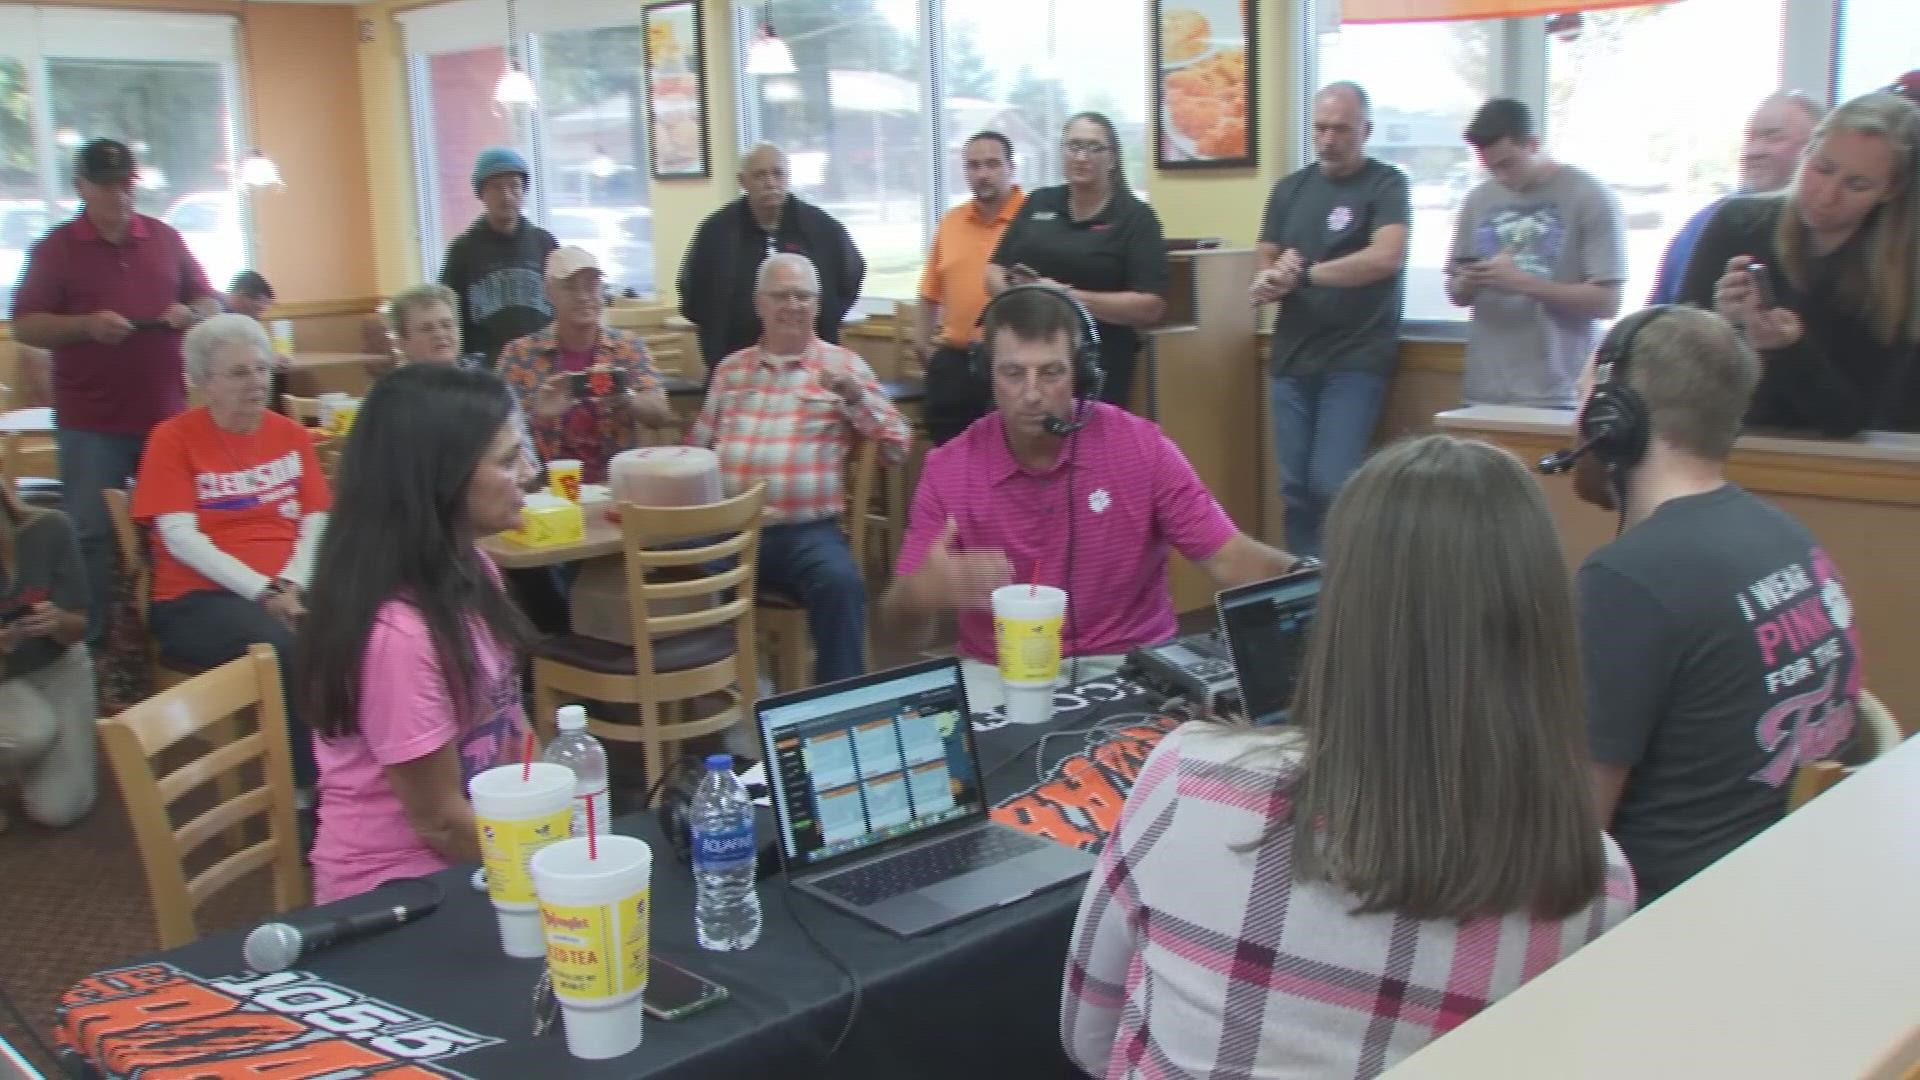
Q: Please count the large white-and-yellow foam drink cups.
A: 3